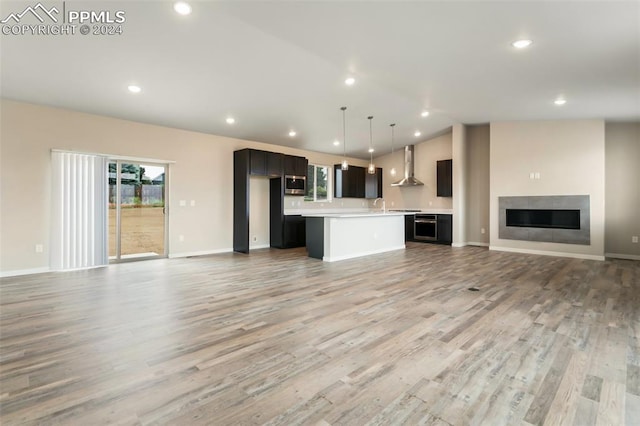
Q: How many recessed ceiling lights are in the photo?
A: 11